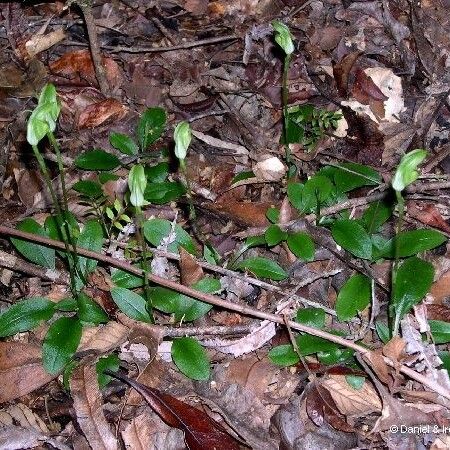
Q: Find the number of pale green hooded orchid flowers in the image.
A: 6